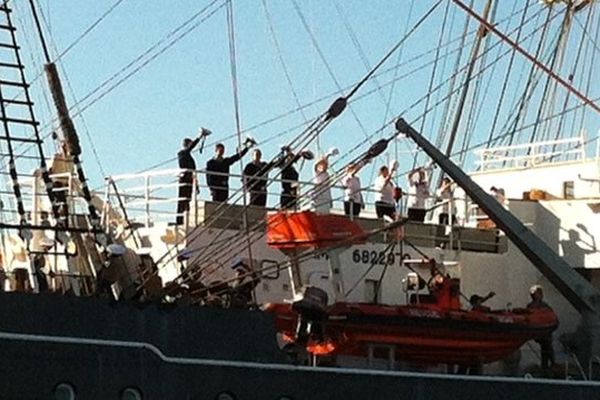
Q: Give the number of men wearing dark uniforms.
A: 4